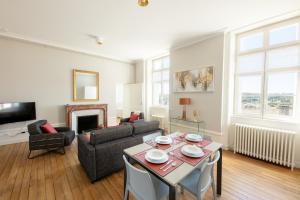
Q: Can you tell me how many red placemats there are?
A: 4